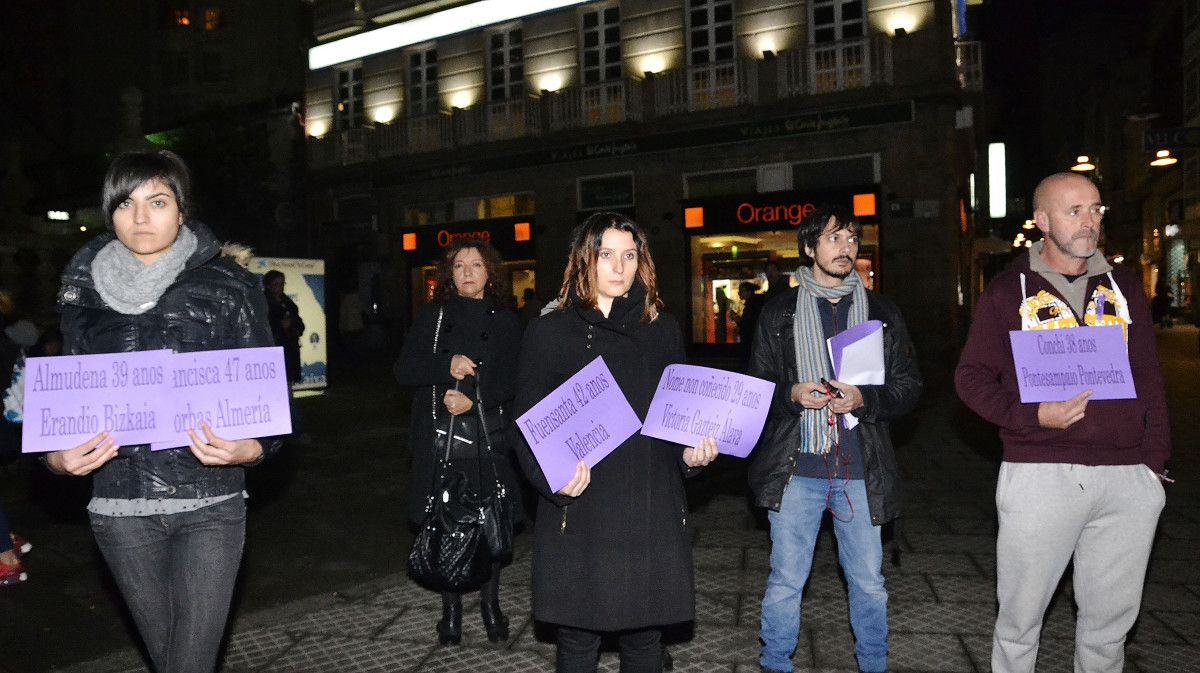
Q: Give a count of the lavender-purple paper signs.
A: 5